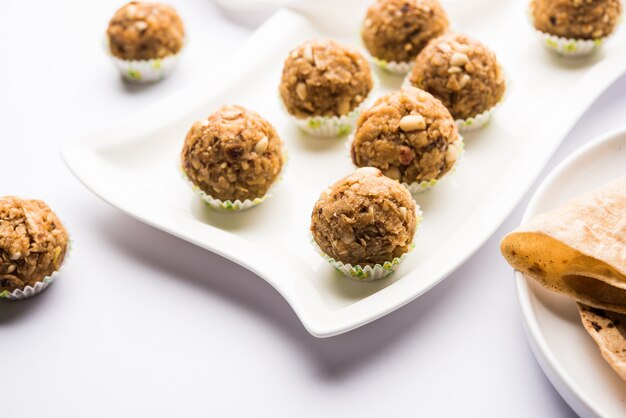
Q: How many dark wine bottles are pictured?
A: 0